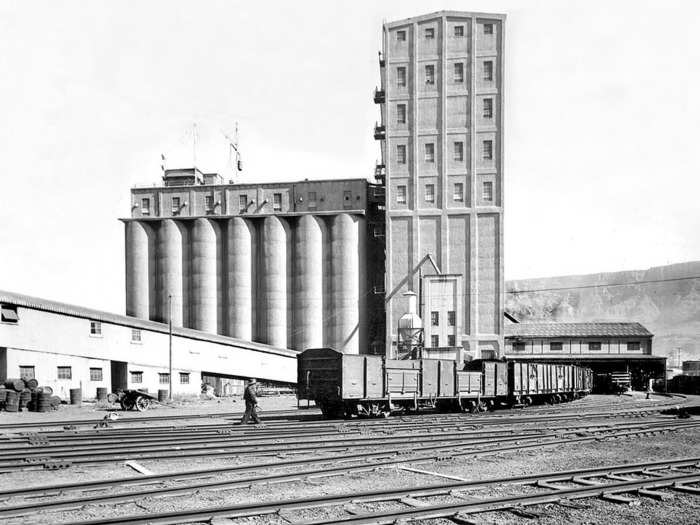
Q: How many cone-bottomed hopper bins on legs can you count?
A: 1